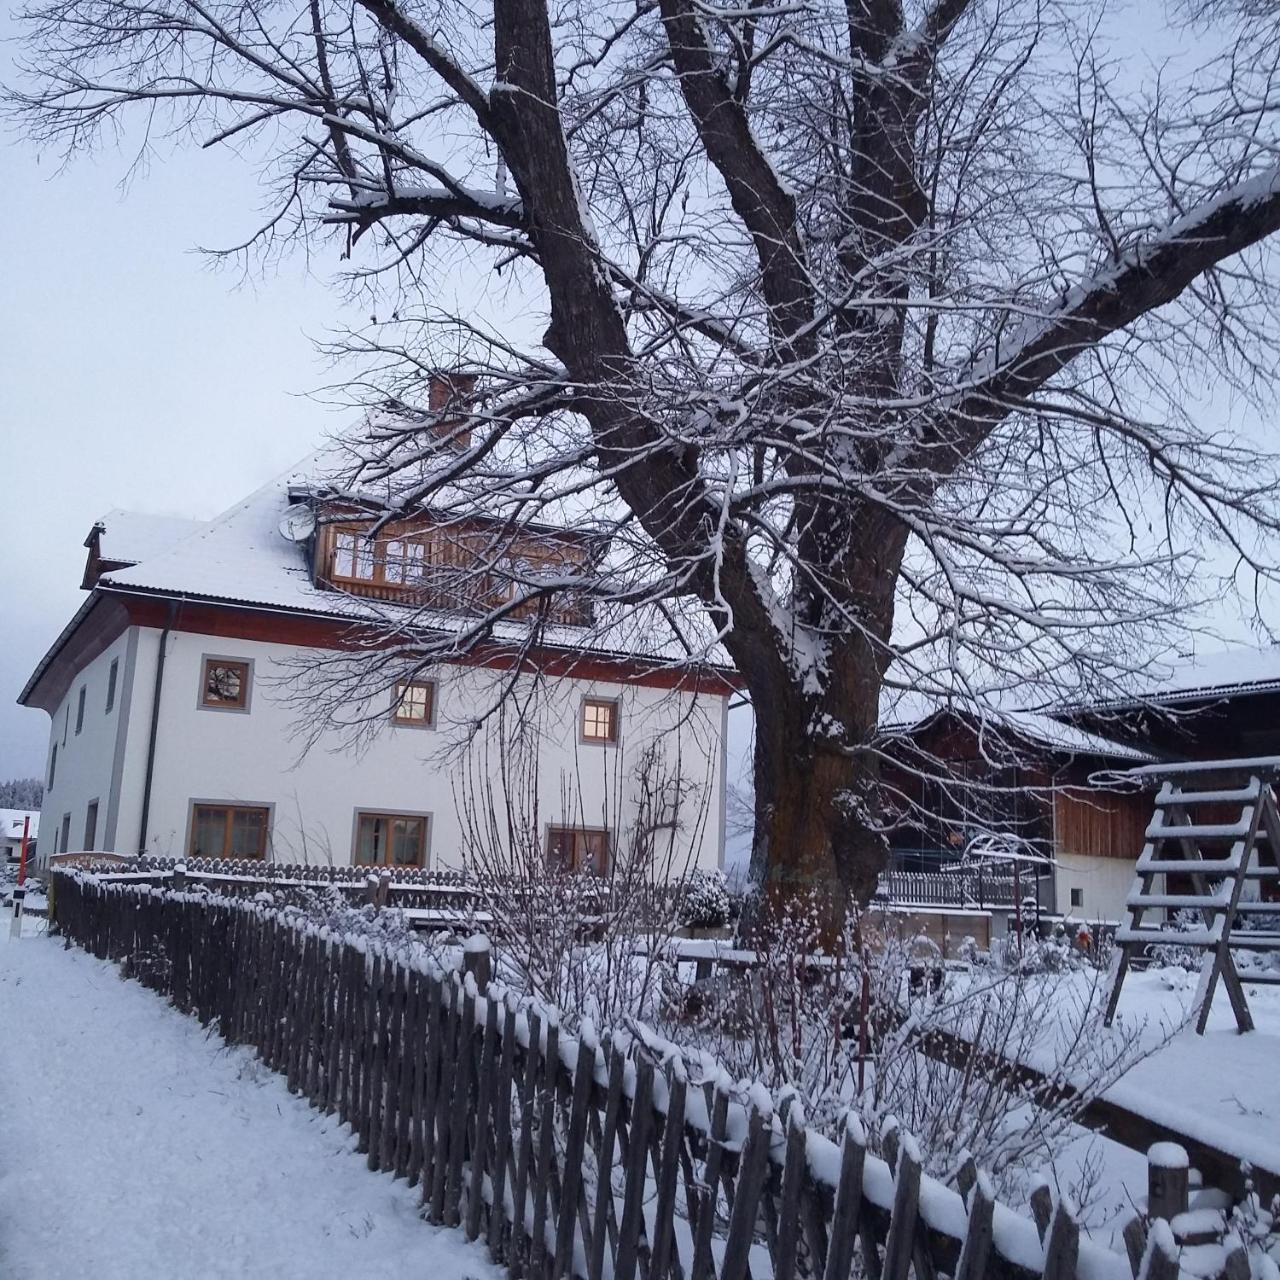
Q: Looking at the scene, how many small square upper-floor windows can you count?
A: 3